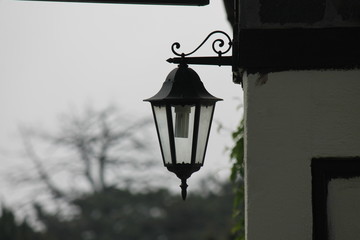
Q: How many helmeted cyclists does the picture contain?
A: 0